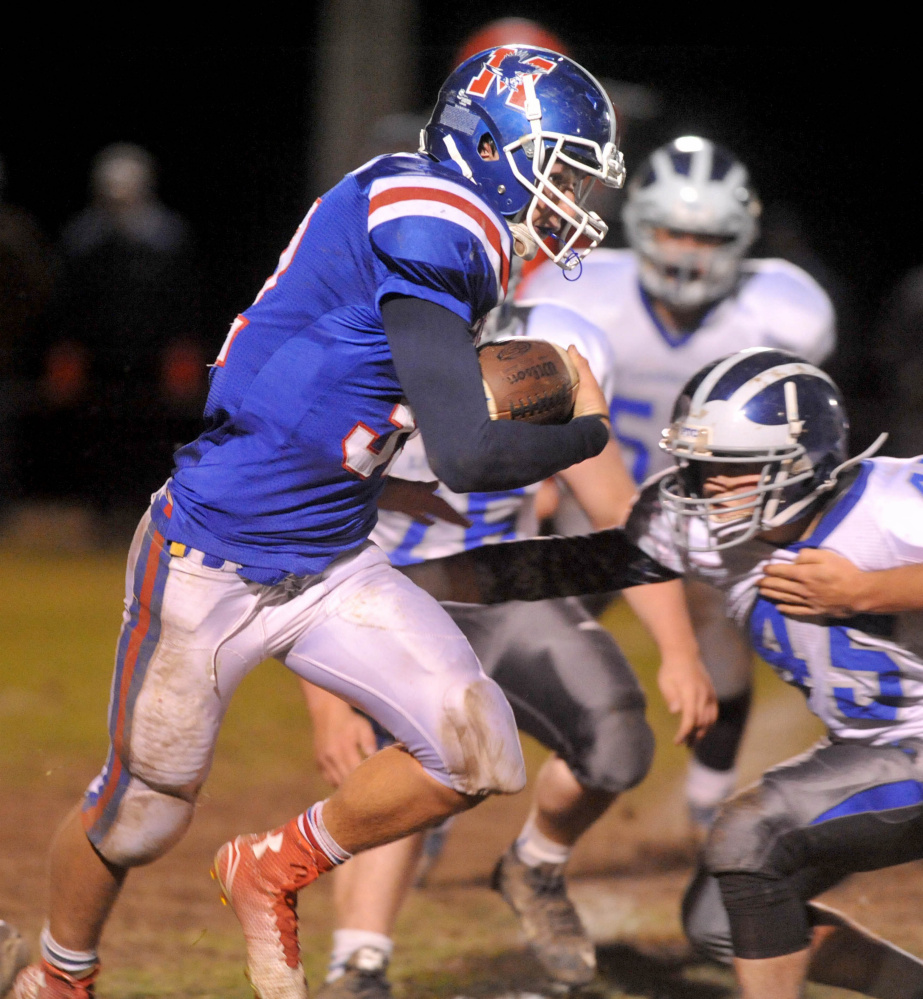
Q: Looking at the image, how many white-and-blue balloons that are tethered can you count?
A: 0